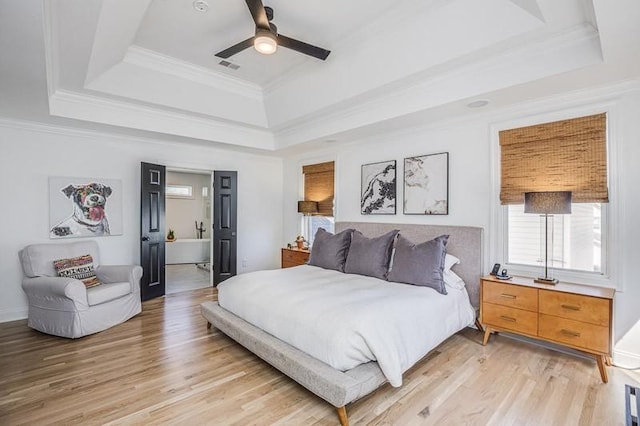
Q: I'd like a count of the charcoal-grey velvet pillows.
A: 3